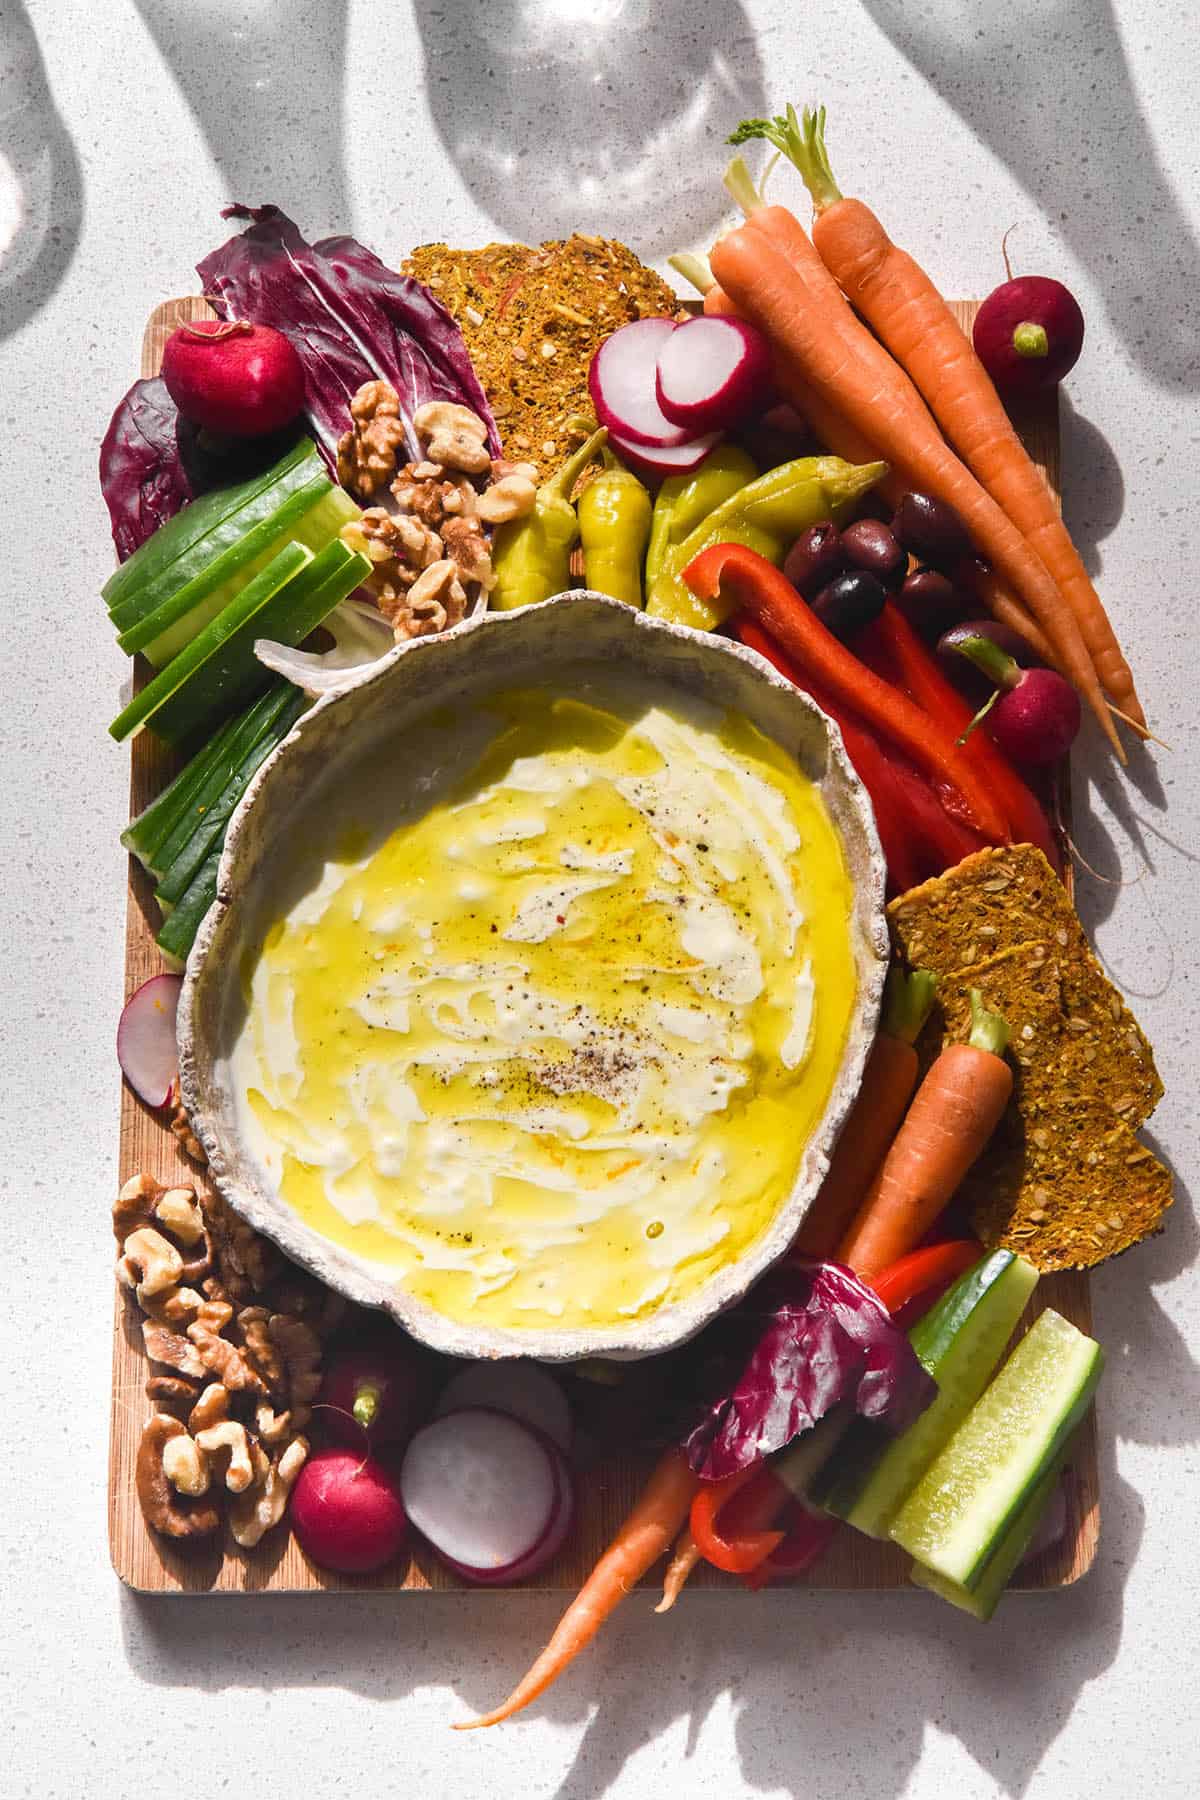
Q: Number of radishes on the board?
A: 5